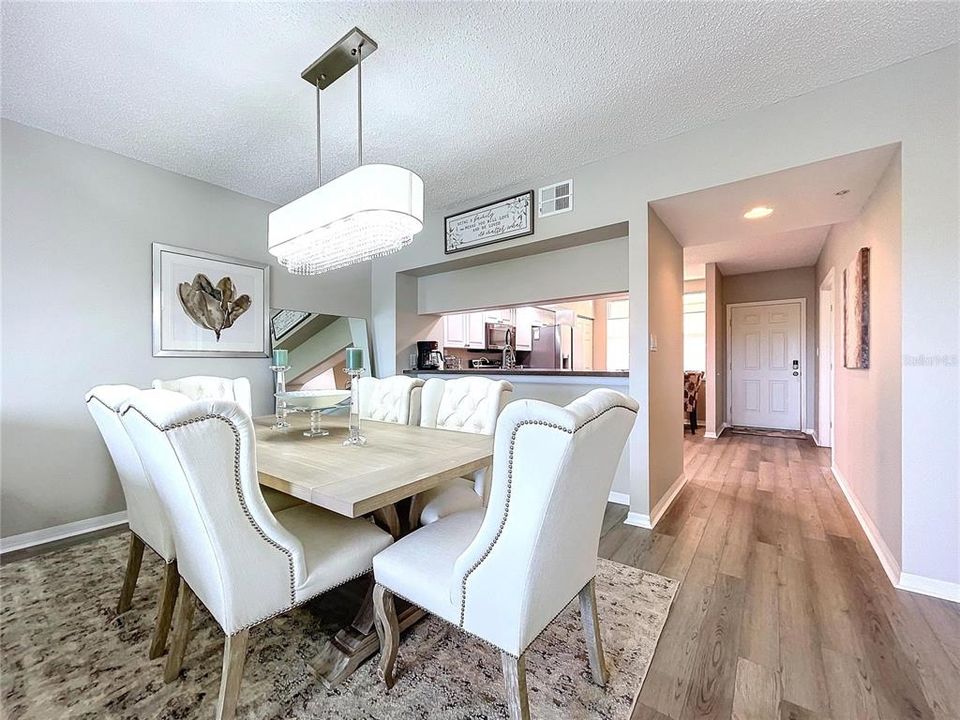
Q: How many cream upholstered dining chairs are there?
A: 6